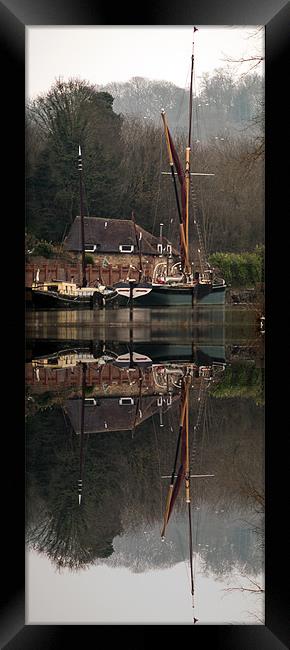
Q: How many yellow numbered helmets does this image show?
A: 0